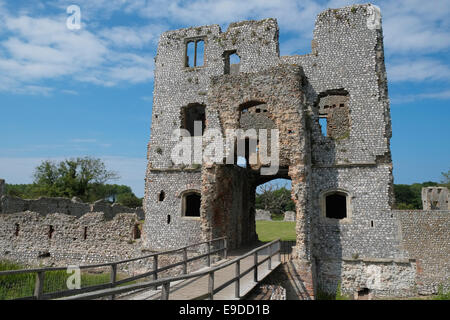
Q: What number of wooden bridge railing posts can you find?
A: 12